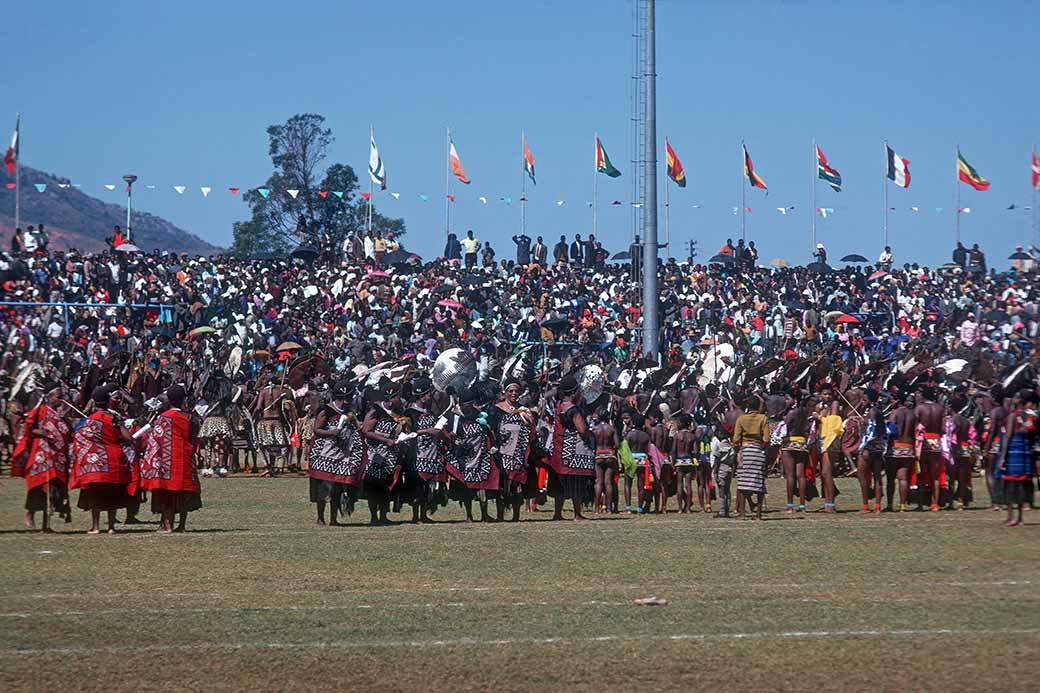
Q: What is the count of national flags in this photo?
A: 11